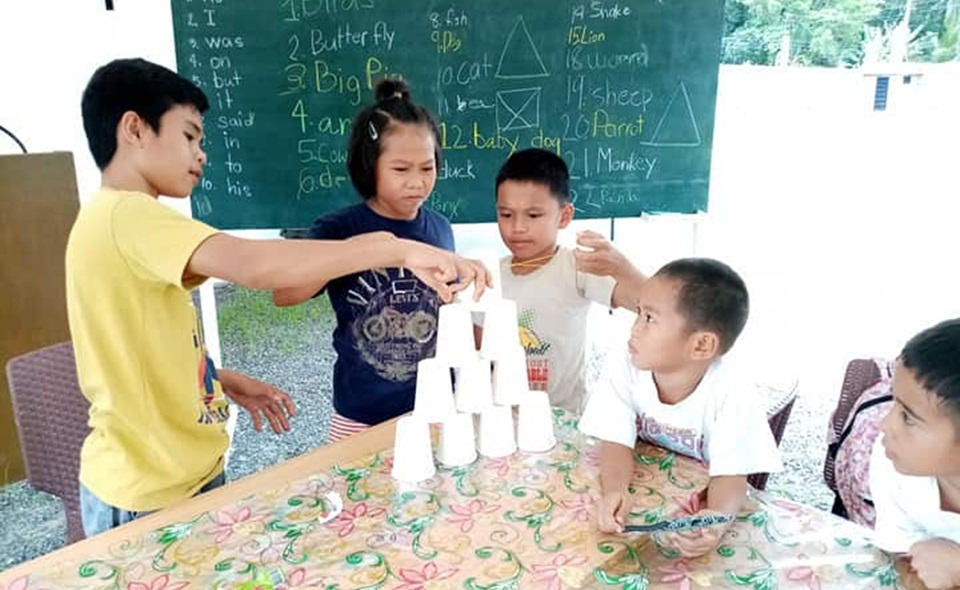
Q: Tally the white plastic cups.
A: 10